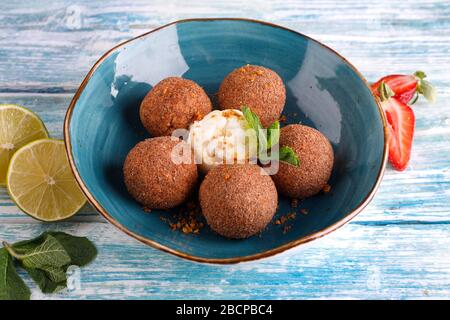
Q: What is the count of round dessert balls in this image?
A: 5